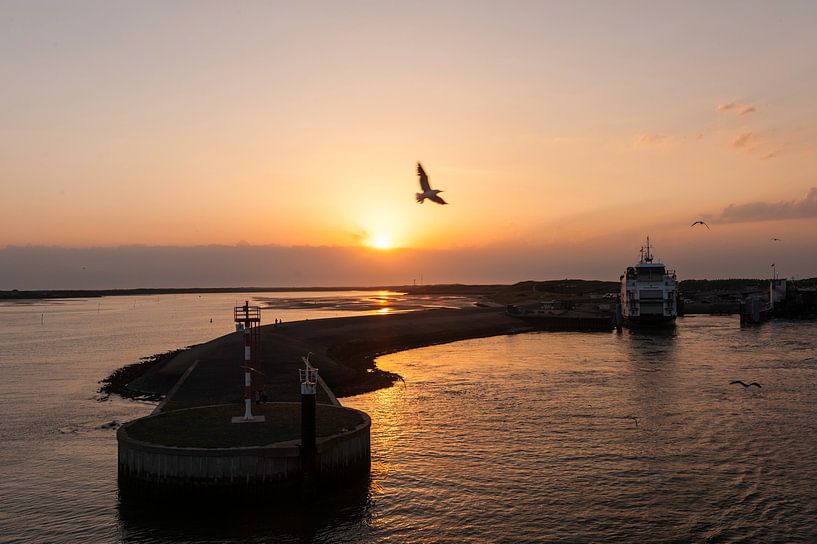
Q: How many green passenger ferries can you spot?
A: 0